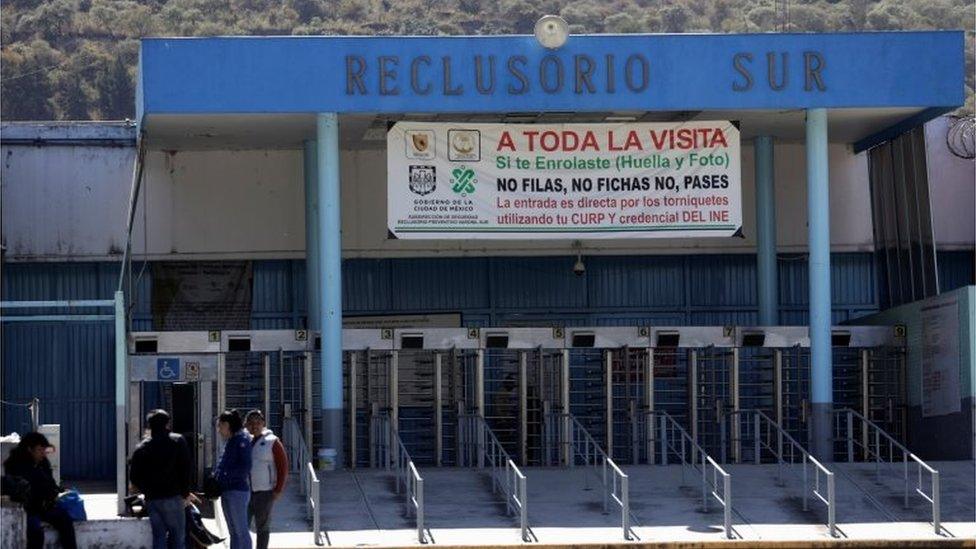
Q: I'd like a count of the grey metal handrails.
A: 7